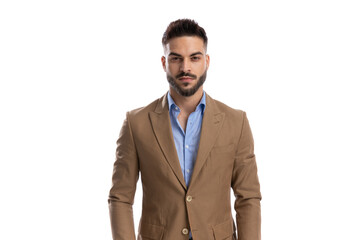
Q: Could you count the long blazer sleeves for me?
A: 2